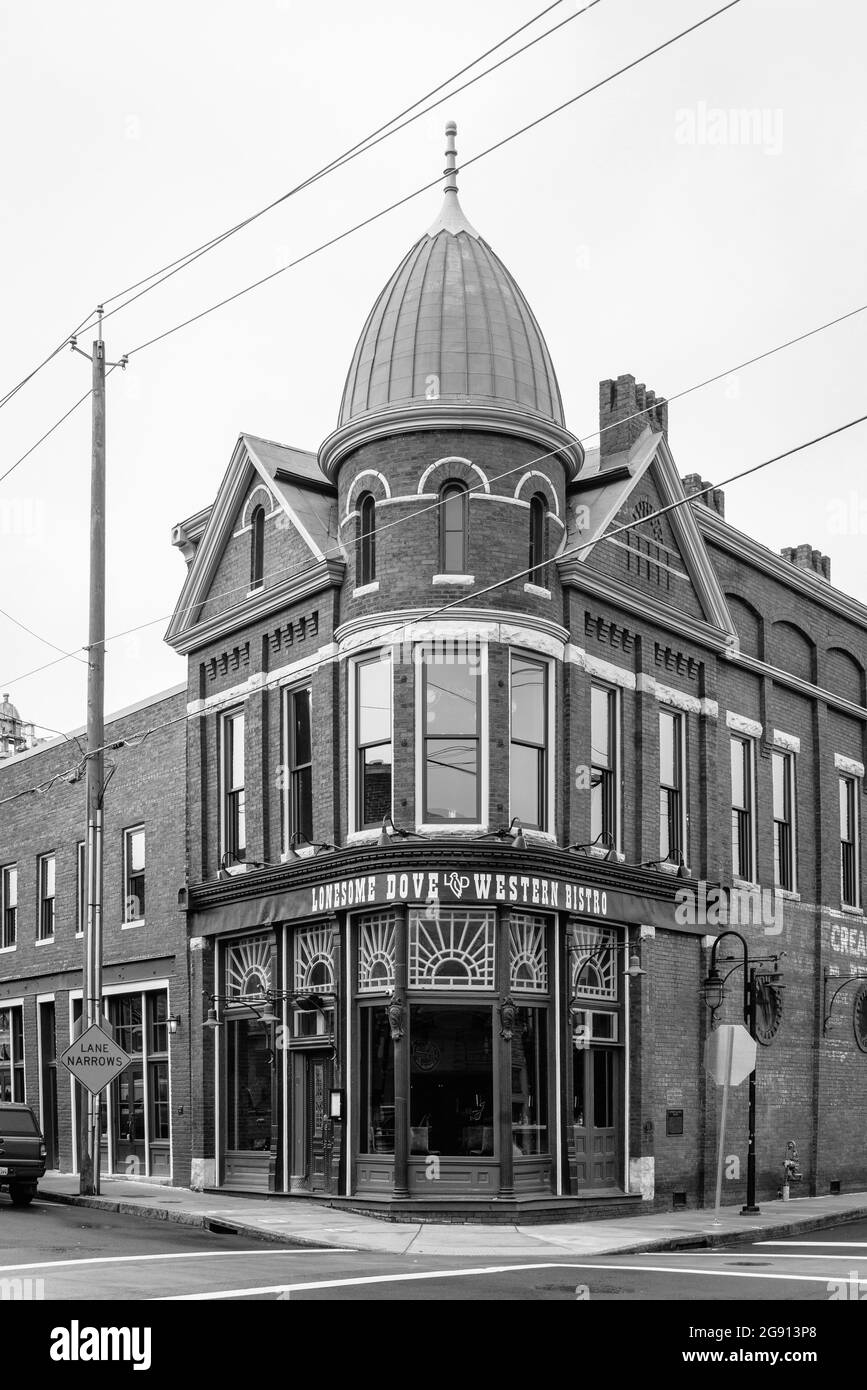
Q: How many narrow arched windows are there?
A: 4